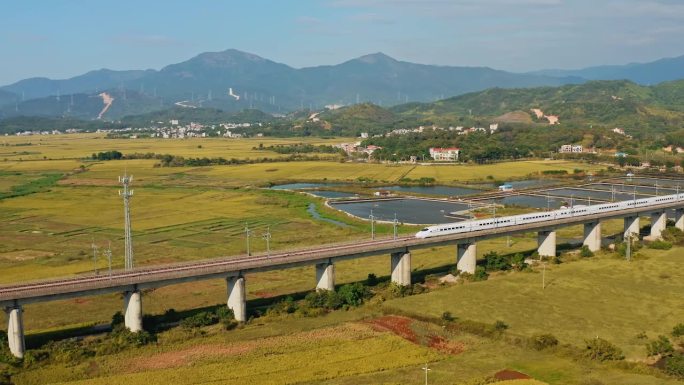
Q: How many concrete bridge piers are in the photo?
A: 11